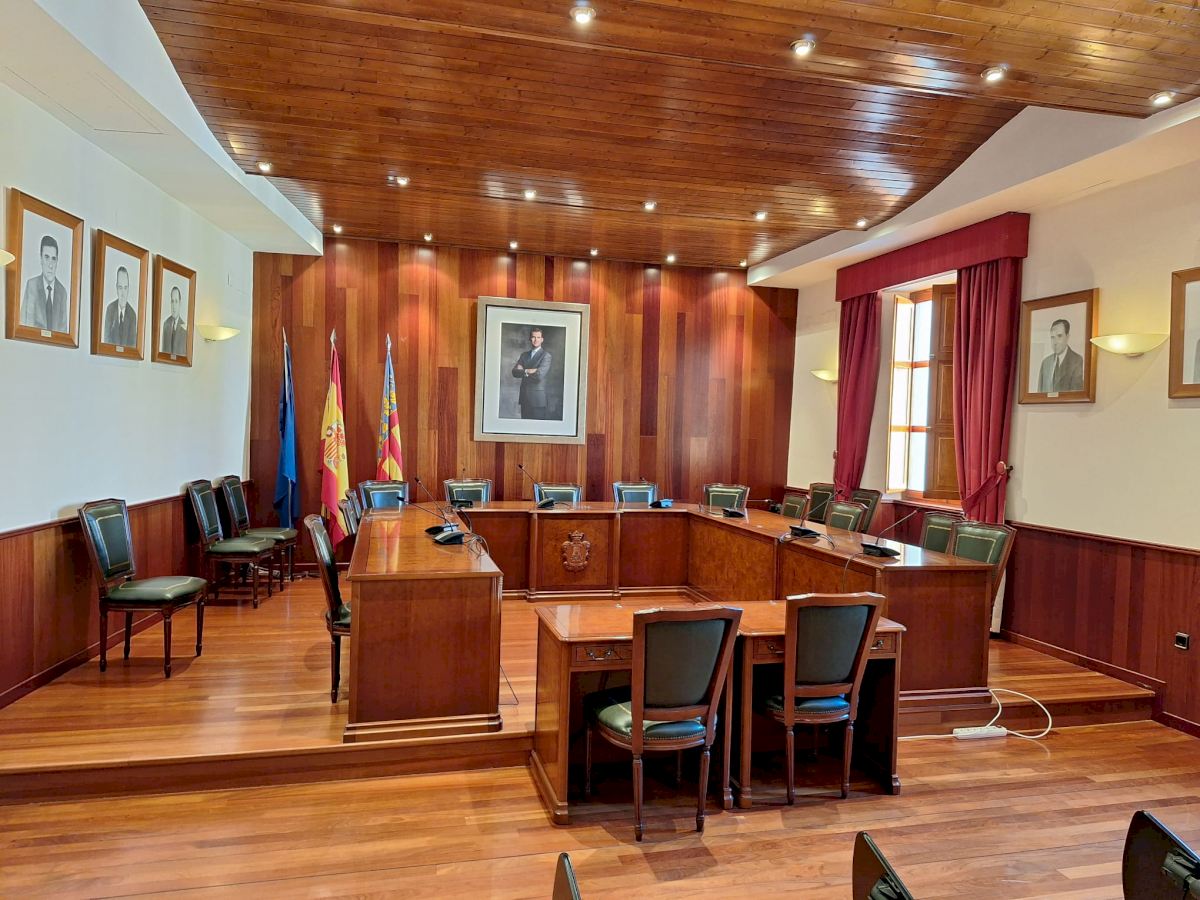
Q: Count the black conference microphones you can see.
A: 8